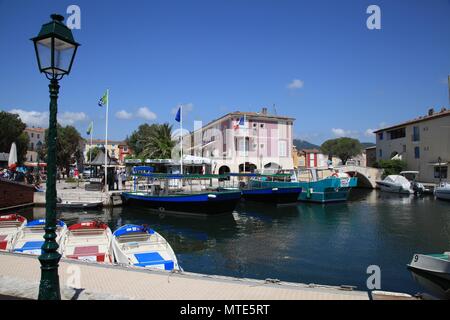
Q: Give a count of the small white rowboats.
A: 4